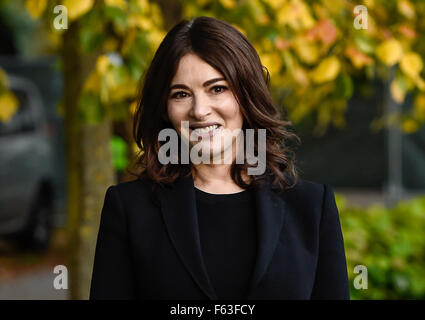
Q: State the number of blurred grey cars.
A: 1